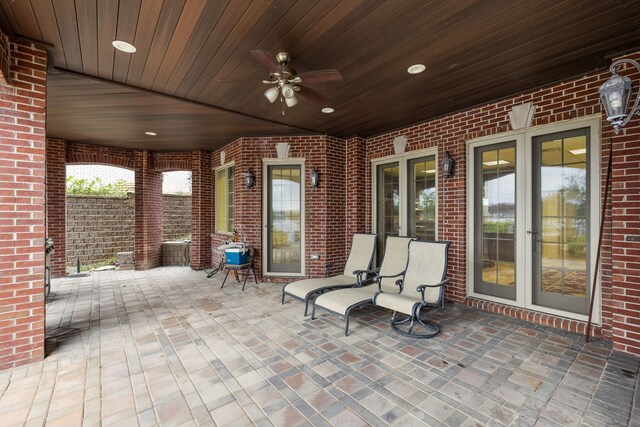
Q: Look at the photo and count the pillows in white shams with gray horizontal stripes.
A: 0